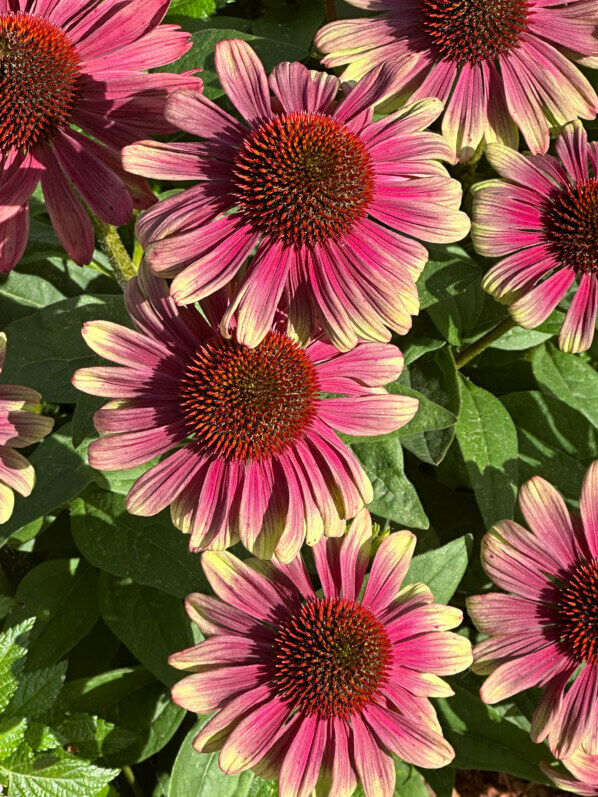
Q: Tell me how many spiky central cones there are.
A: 7